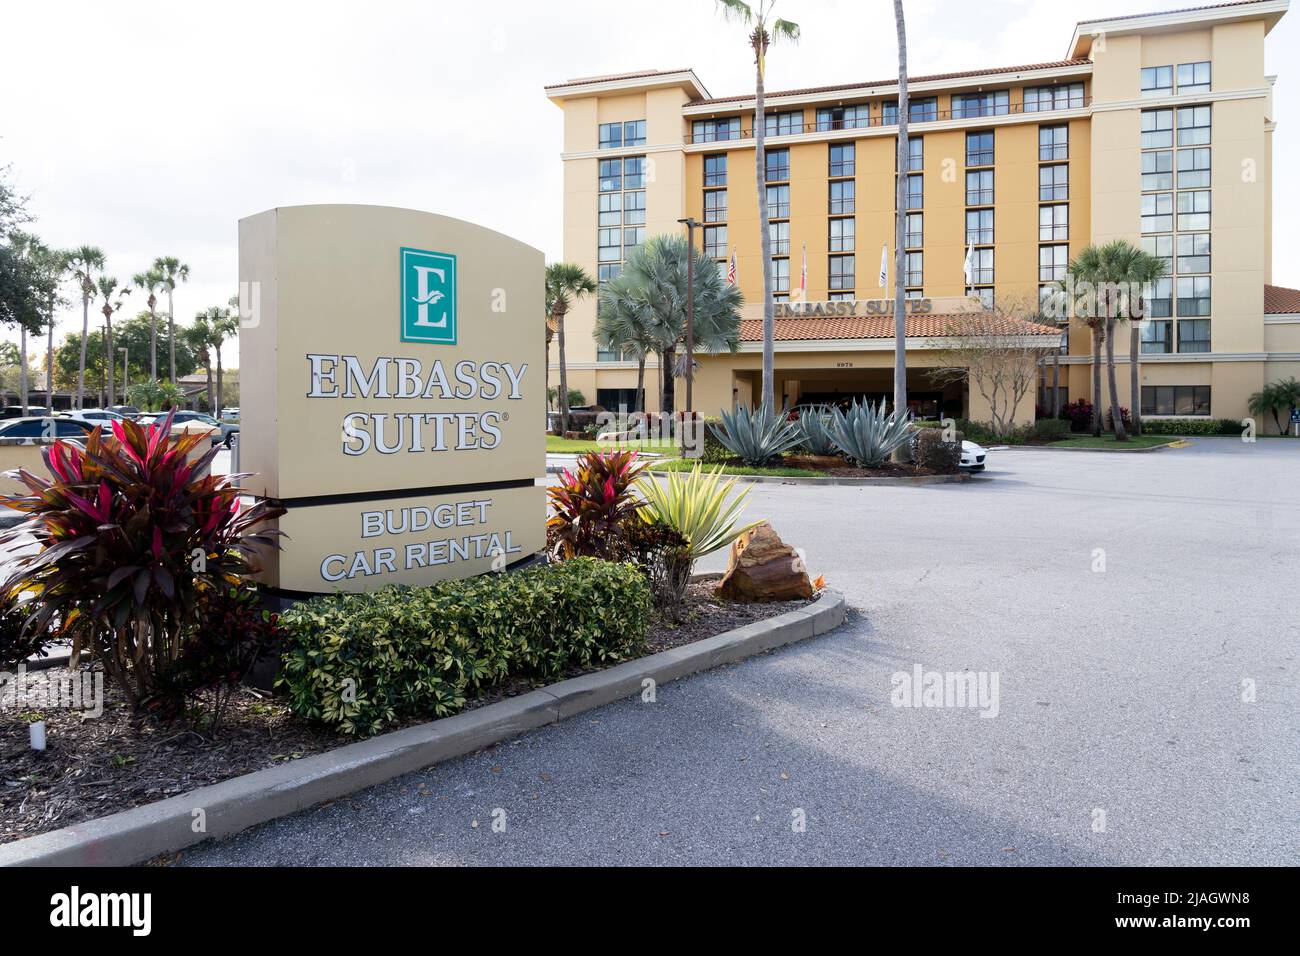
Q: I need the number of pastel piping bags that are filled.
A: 0